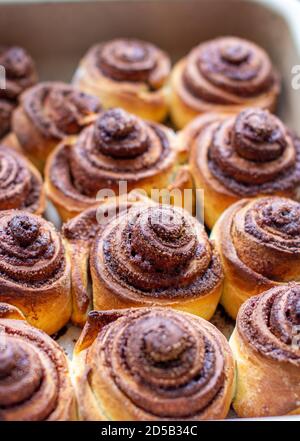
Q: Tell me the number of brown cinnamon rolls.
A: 13